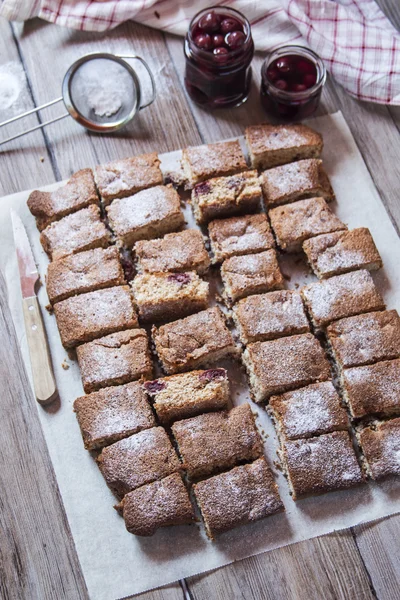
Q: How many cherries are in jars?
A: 12